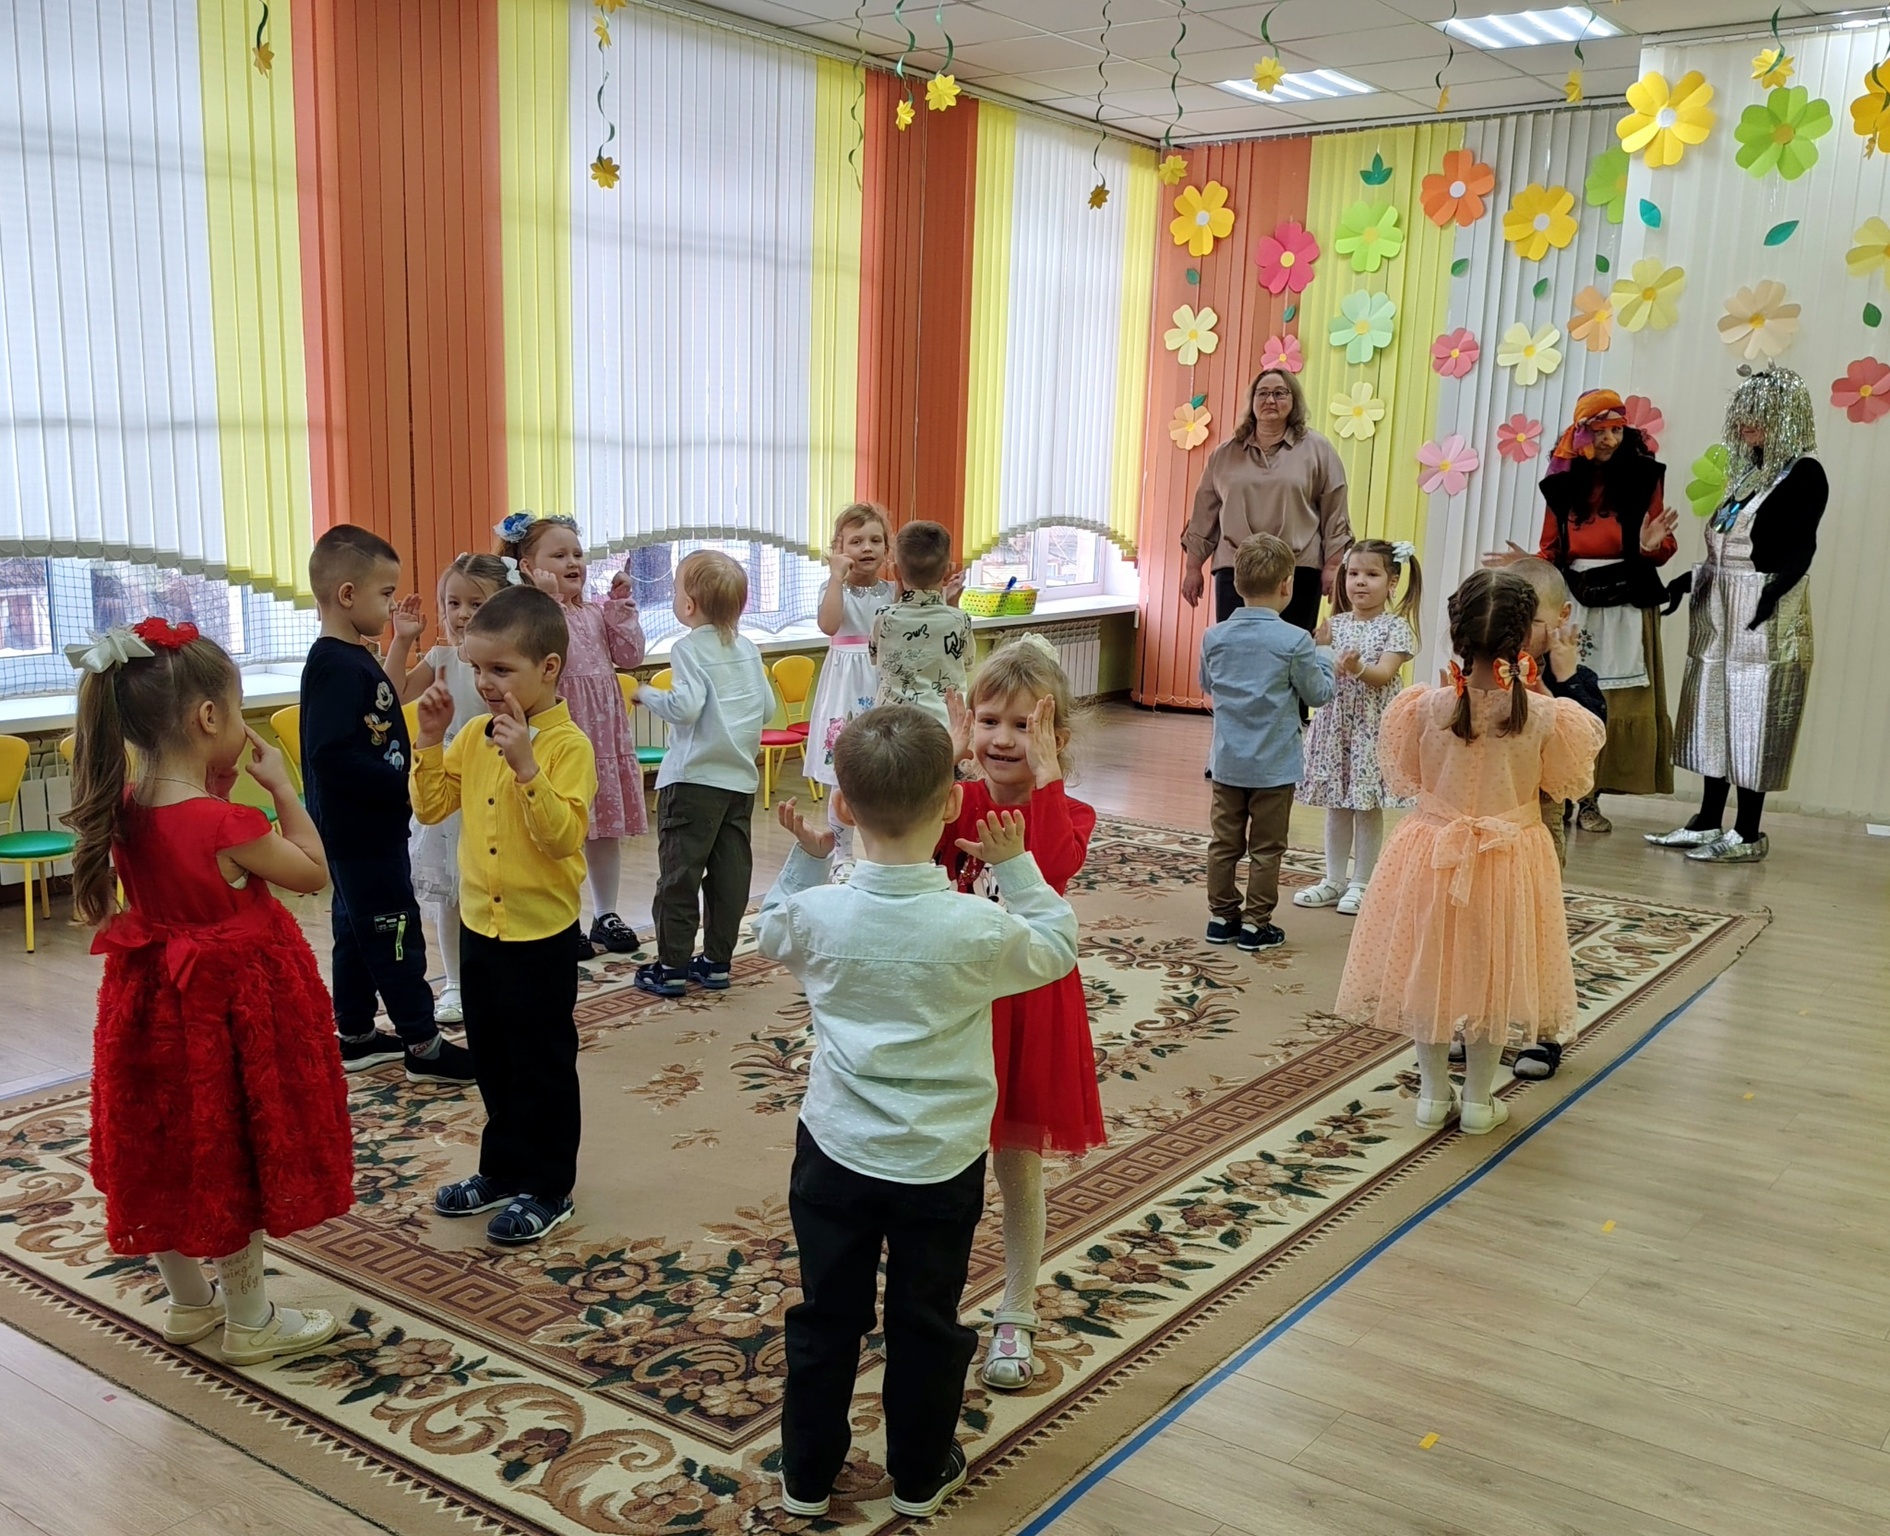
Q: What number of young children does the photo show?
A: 14